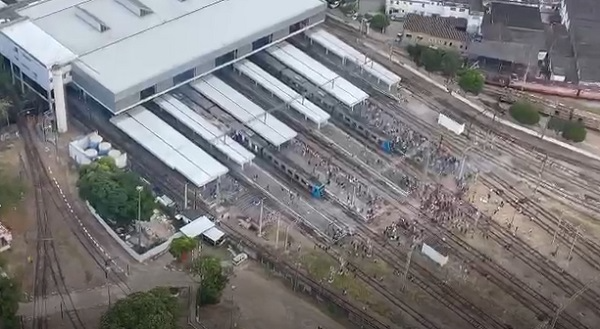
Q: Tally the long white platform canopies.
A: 6